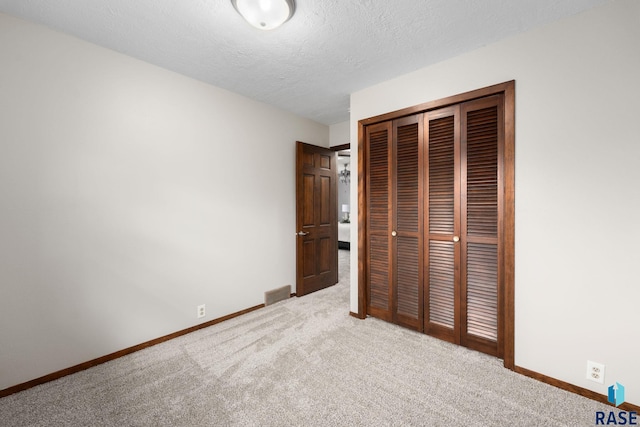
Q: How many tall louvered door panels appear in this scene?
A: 4